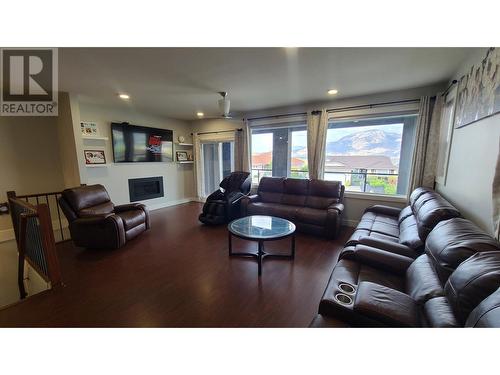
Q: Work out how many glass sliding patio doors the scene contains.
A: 1